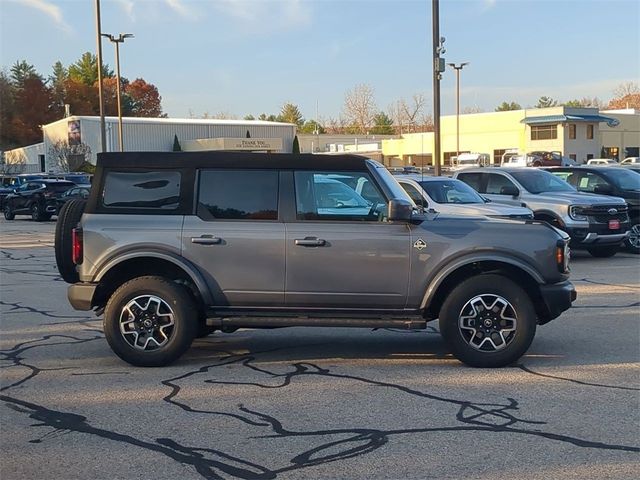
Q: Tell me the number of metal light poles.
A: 4